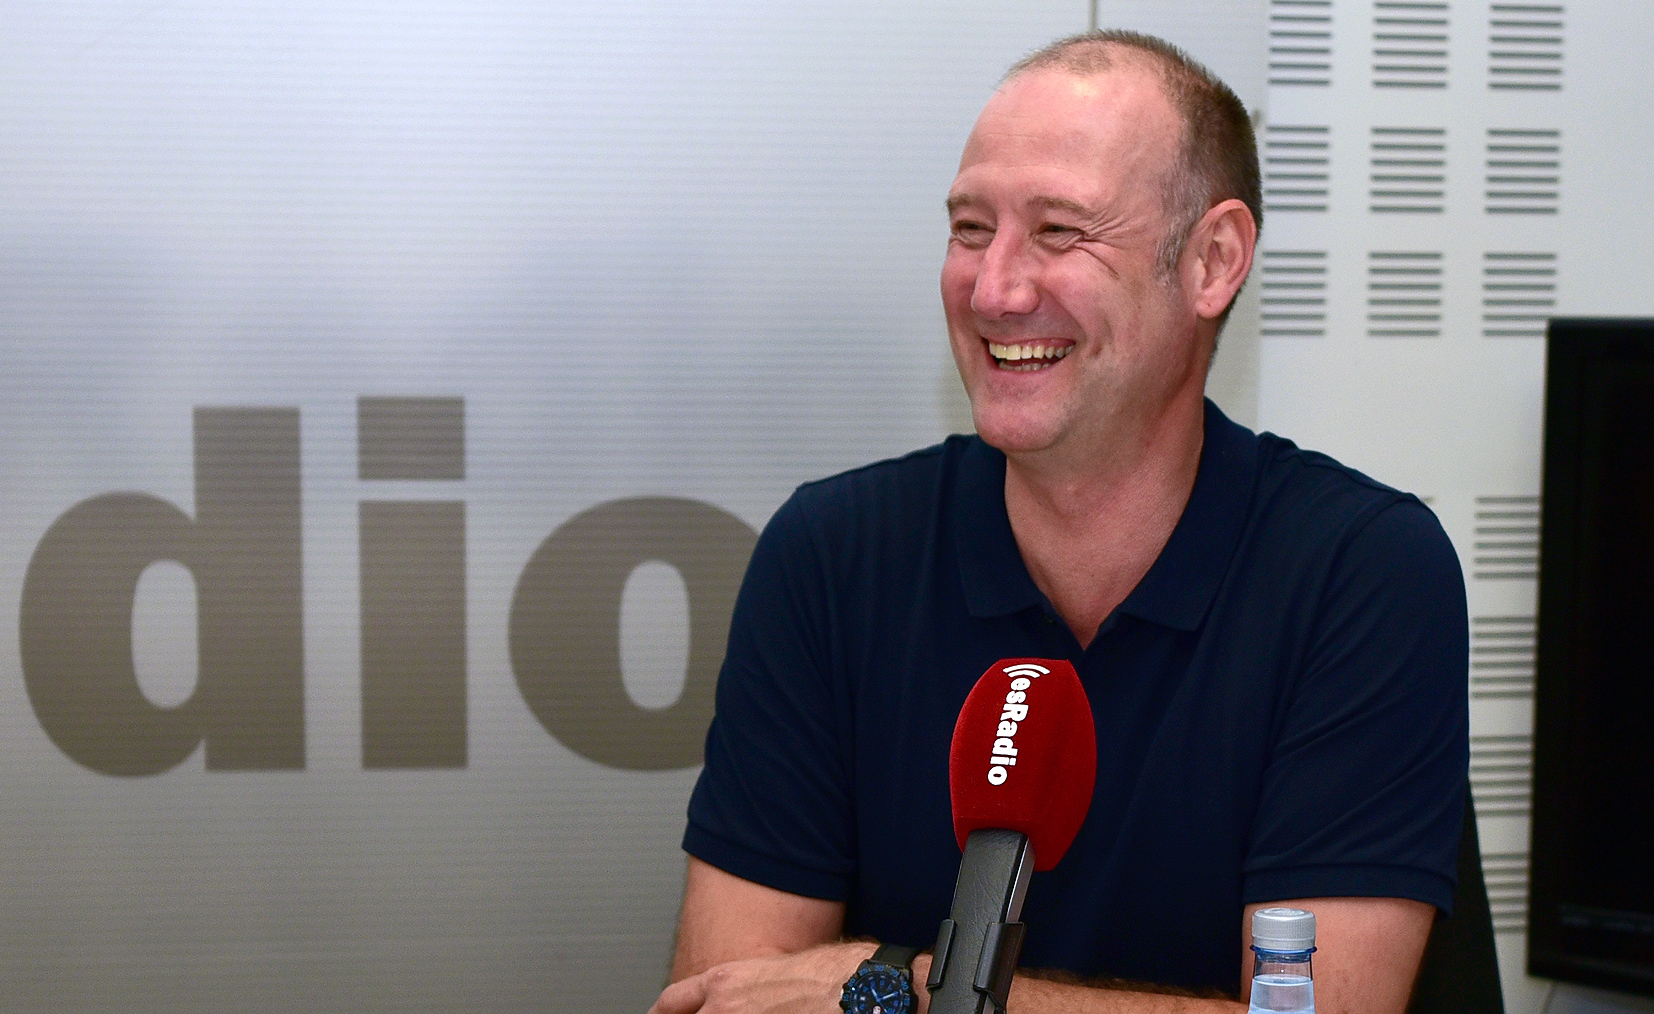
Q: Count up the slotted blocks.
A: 13